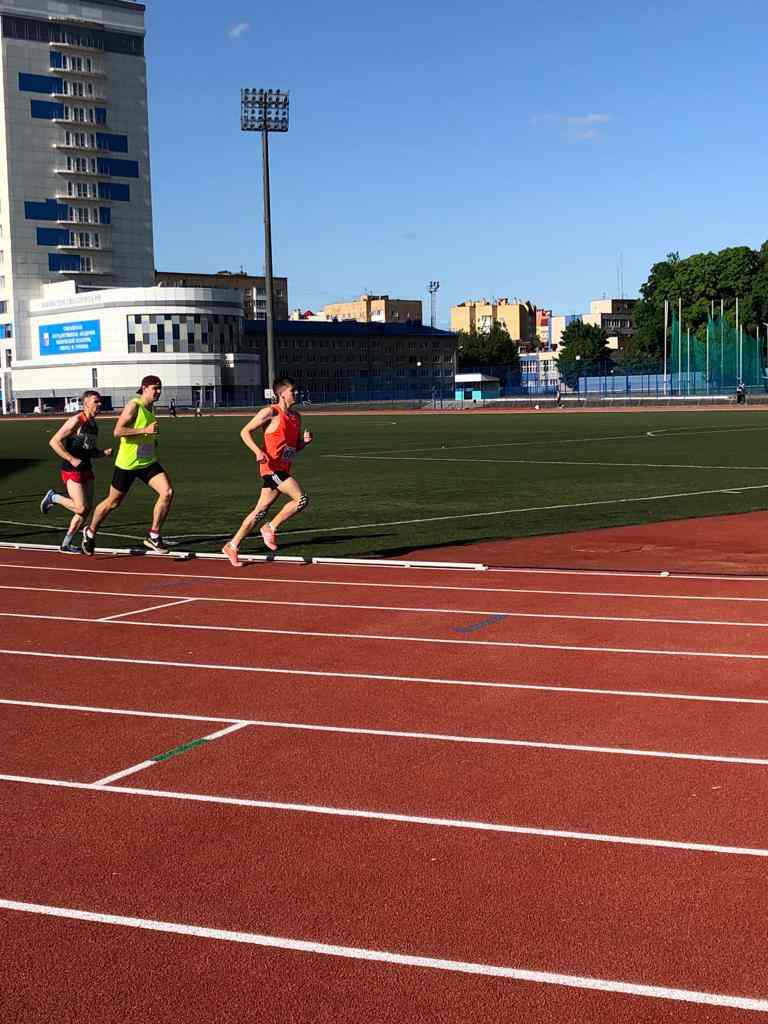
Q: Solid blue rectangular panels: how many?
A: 11